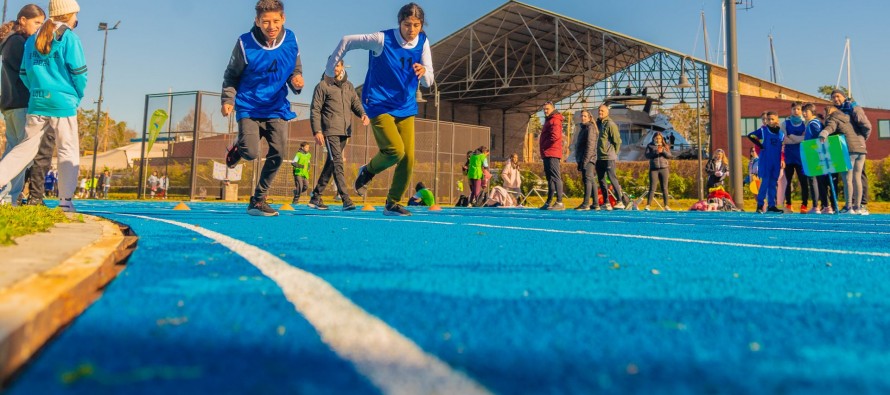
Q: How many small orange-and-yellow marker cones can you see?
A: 4